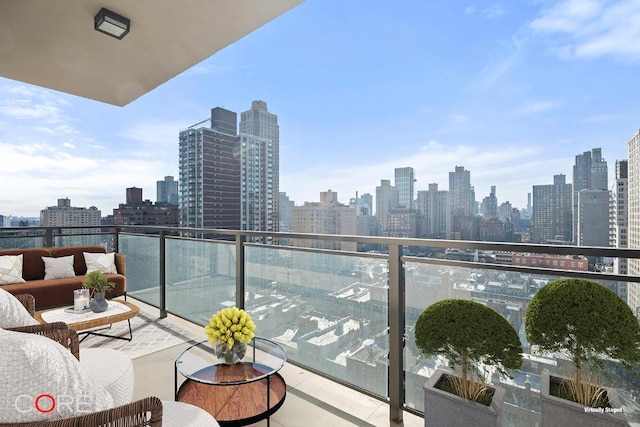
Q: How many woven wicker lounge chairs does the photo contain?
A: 2